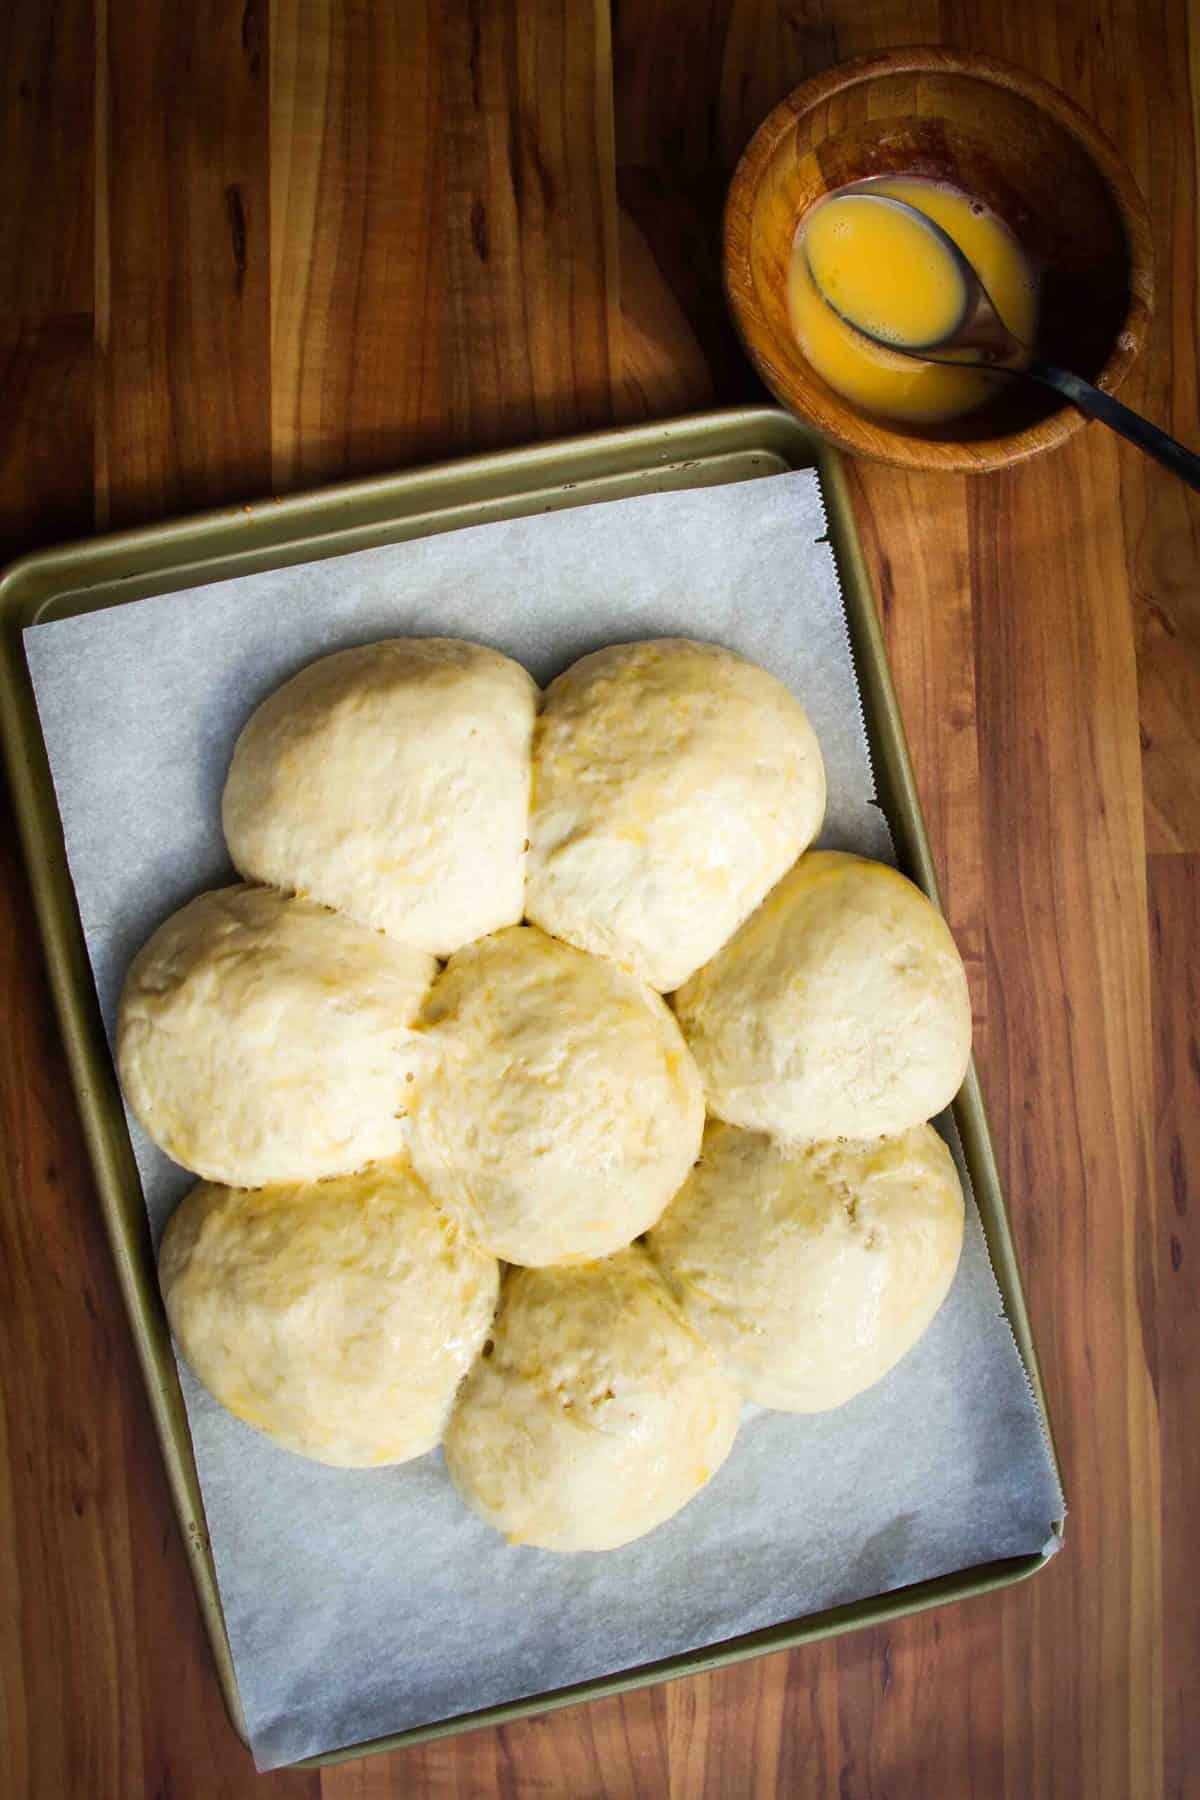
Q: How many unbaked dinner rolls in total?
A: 8